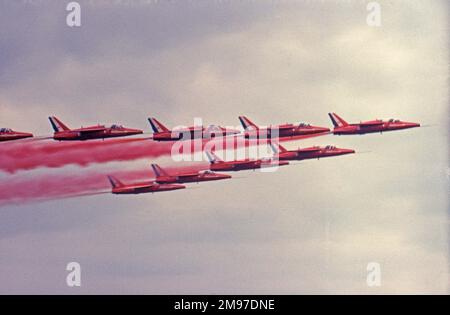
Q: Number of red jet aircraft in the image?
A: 9